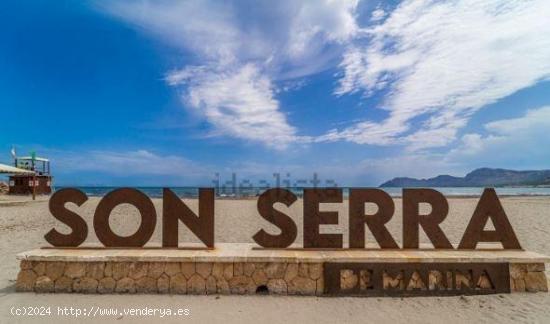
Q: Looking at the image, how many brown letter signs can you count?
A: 8